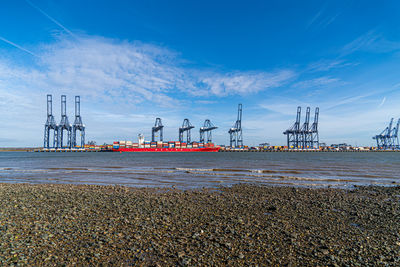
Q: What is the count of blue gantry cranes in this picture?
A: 12